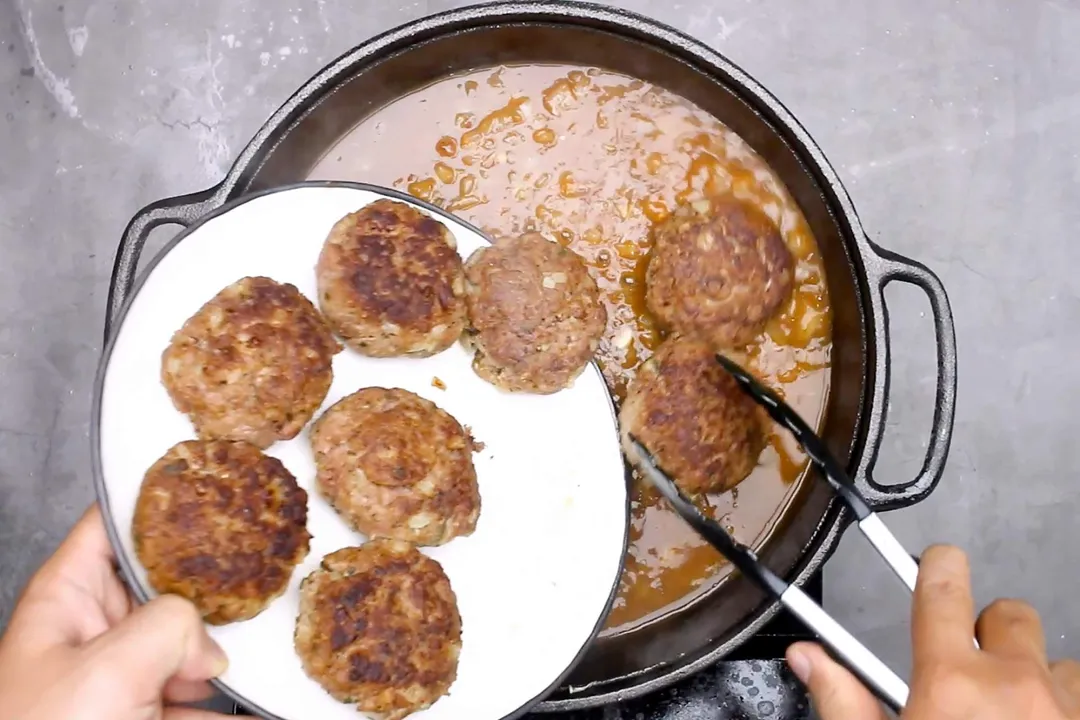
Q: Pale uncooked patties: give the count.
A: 0